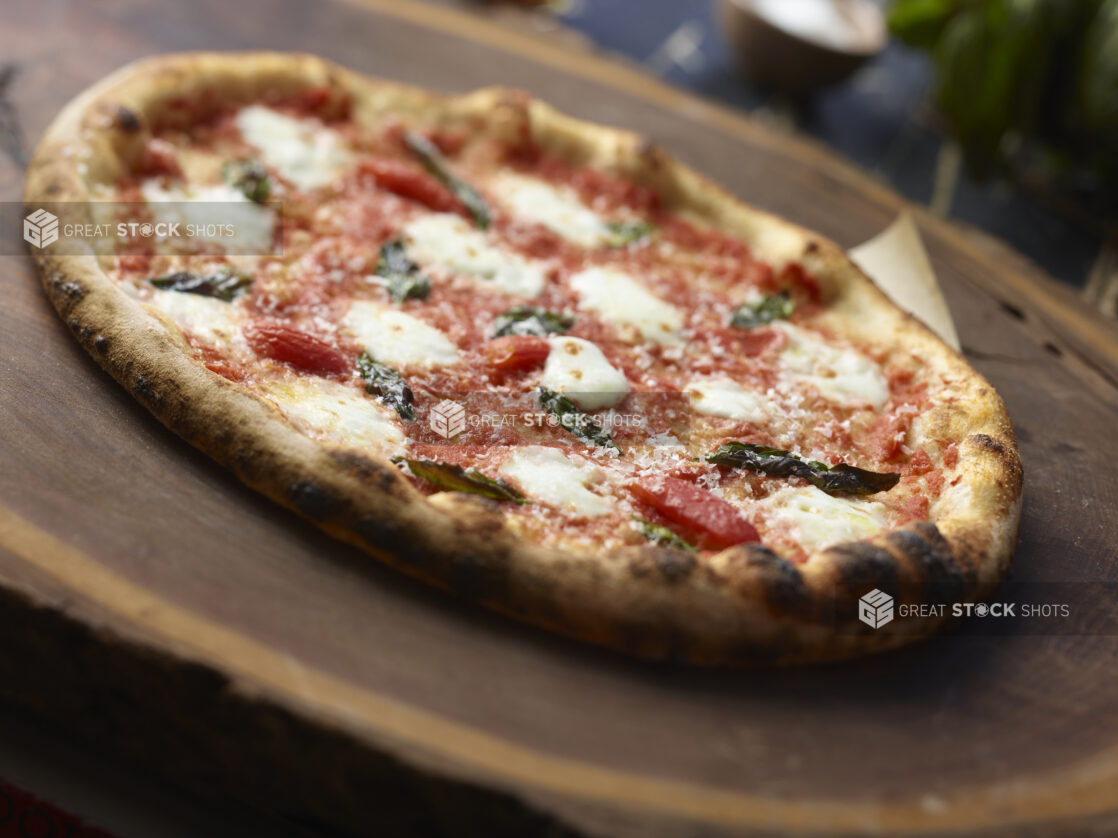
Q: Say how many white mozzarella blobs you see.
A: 13